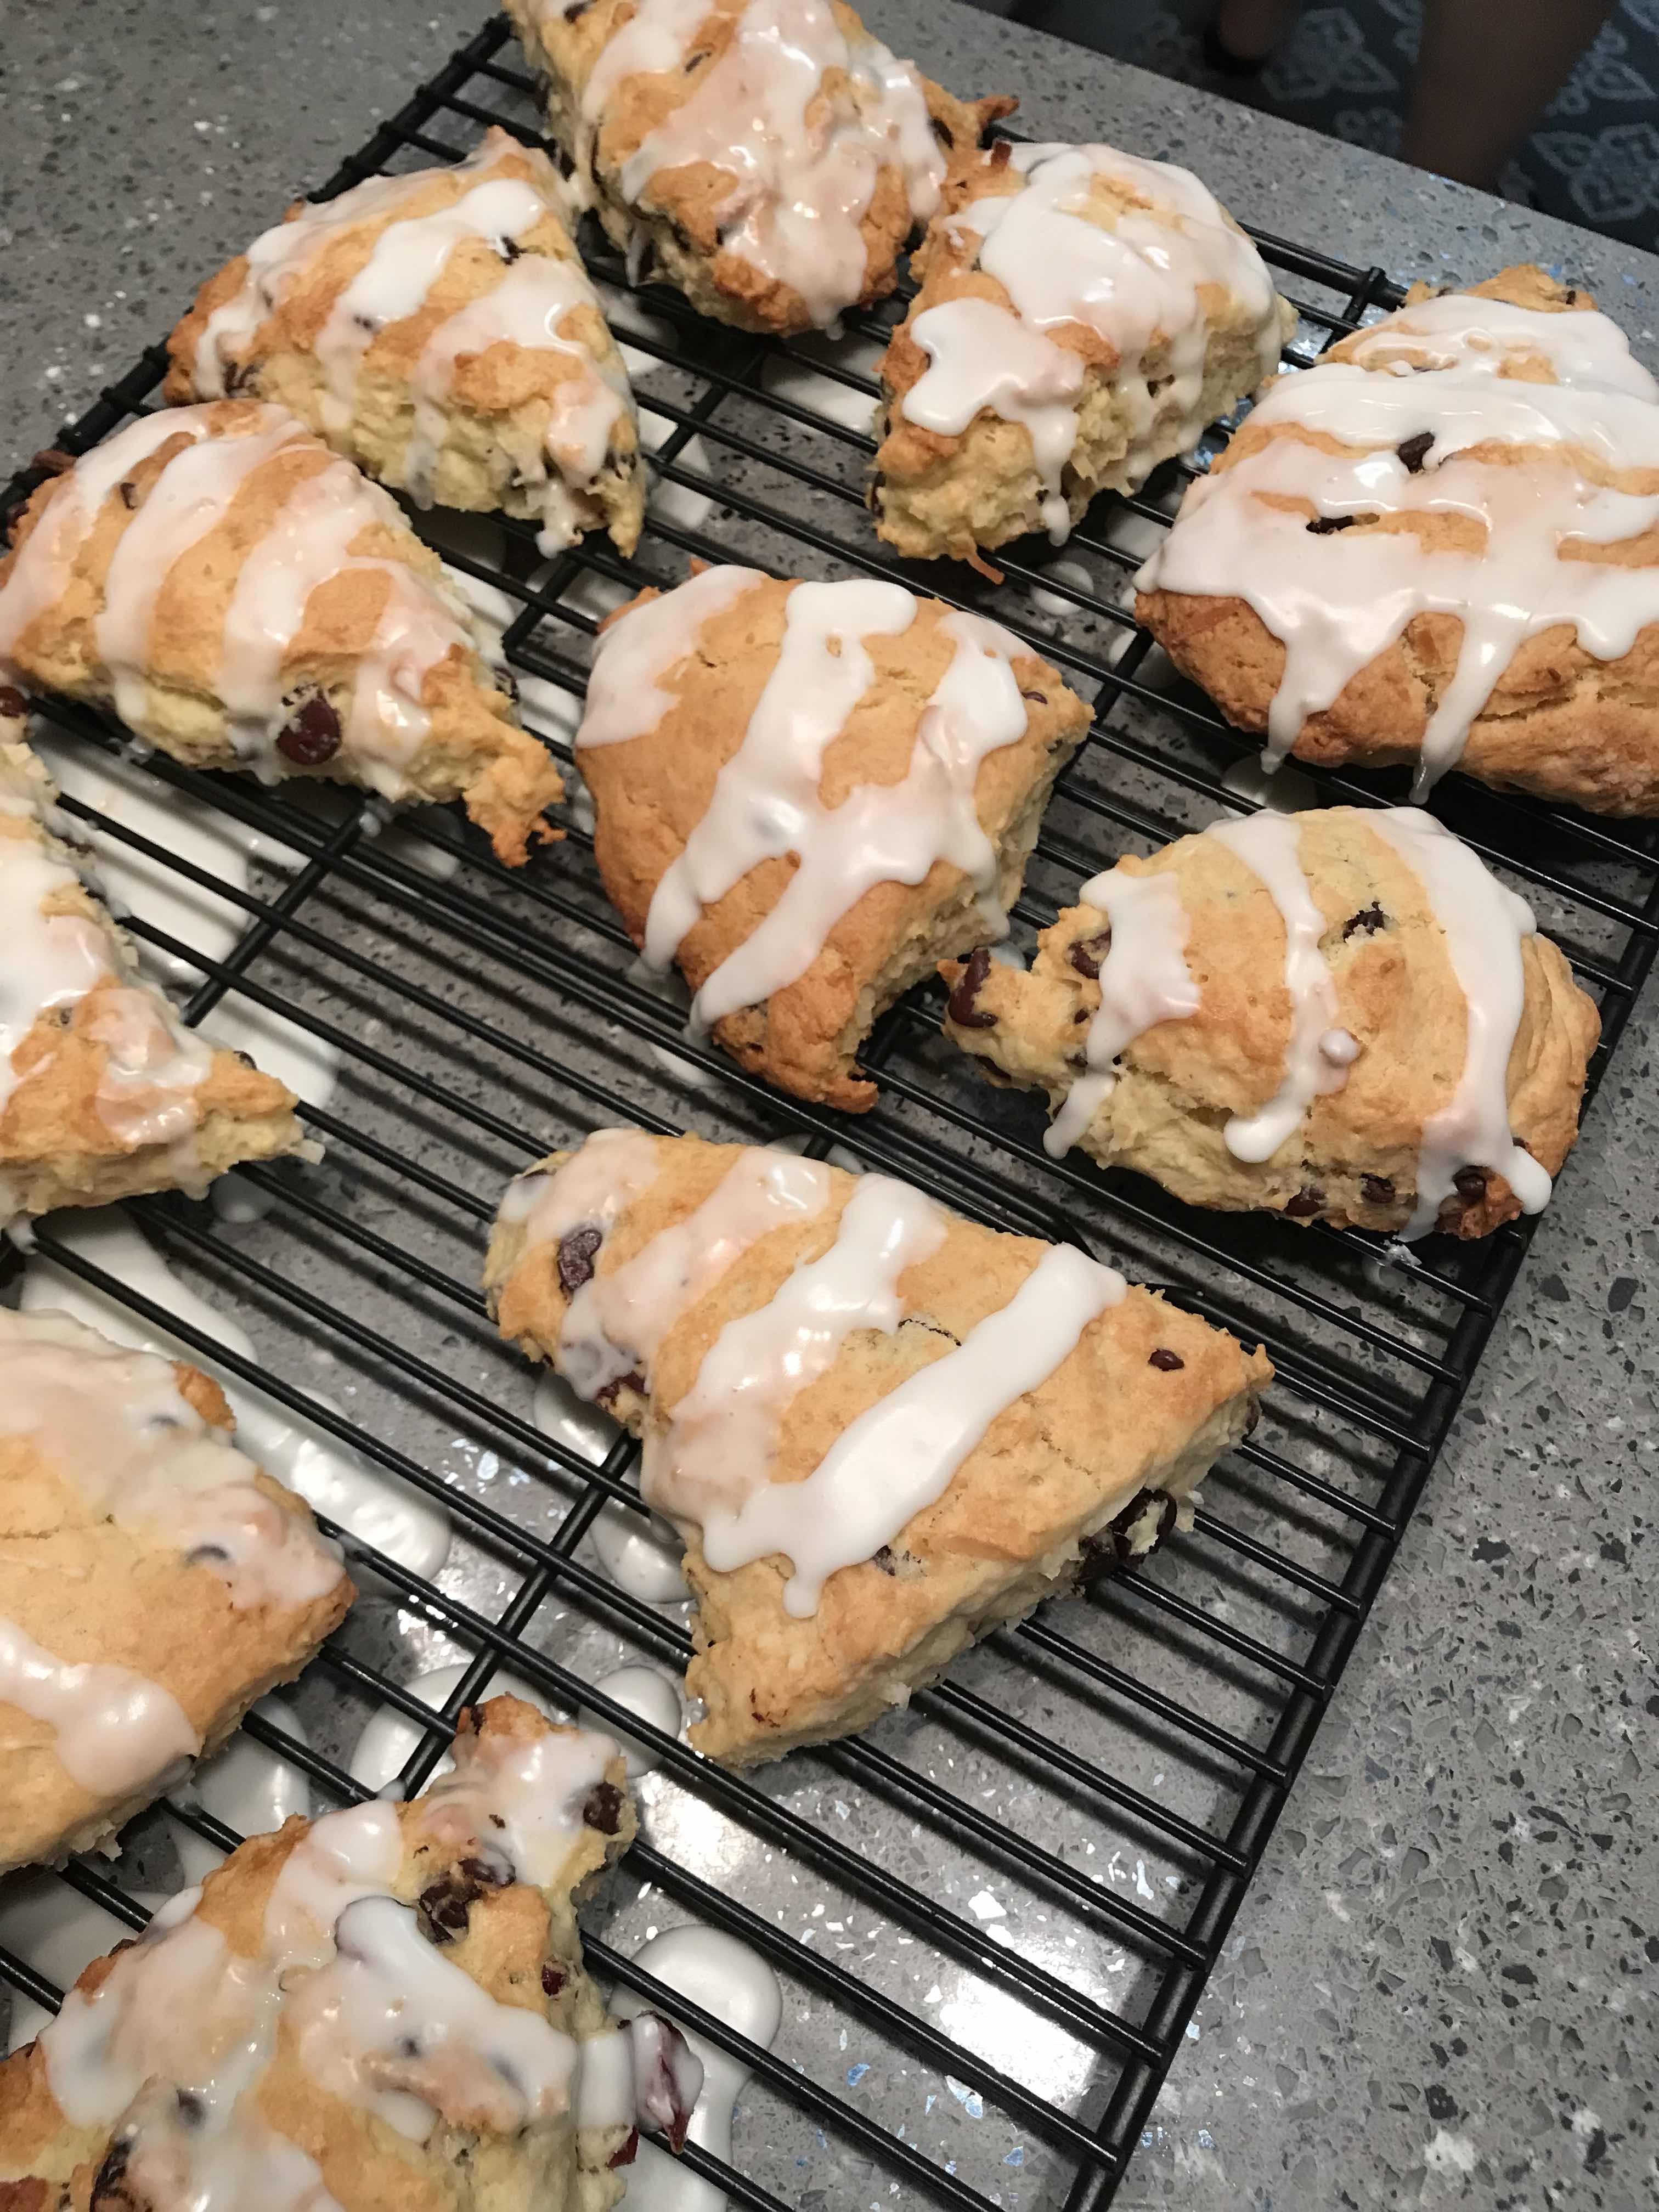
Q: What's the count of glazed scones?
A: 11